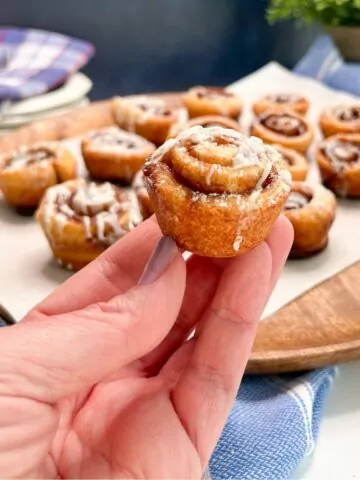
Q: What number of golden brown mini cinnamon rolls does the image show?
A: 14